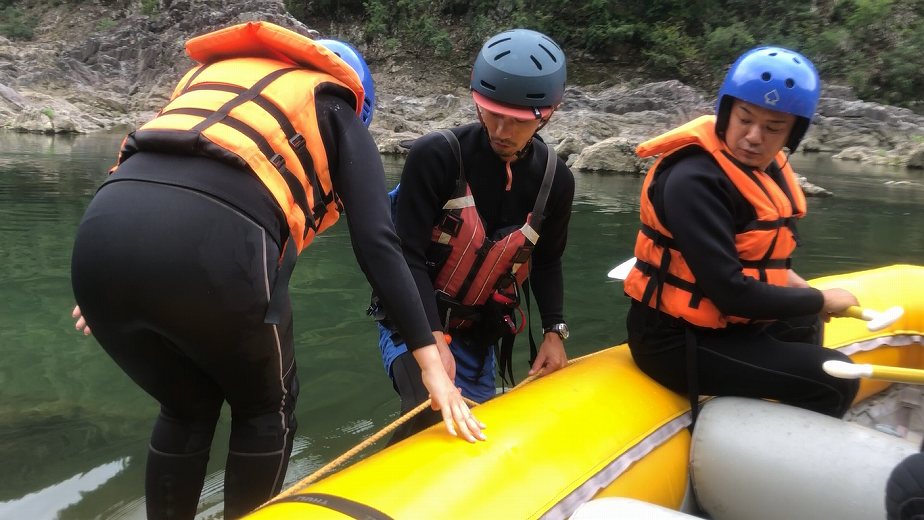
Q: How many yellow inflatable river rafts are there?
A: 1